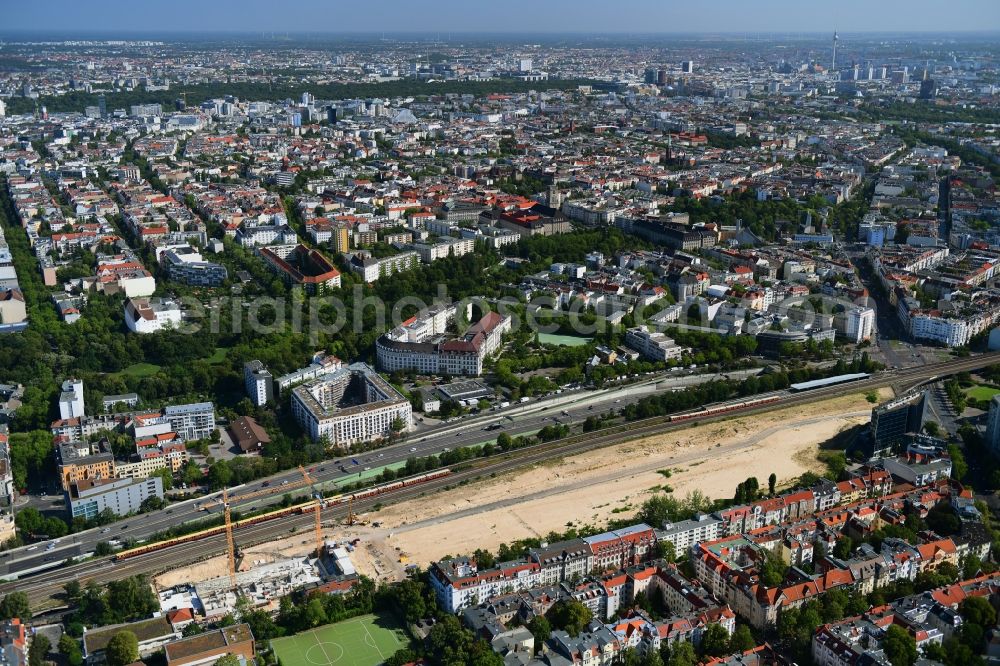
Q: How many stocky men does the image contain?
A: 0